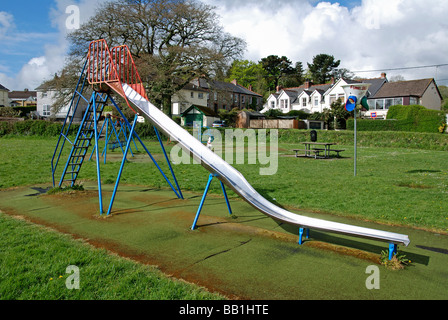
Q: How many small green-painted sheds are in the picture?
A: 1